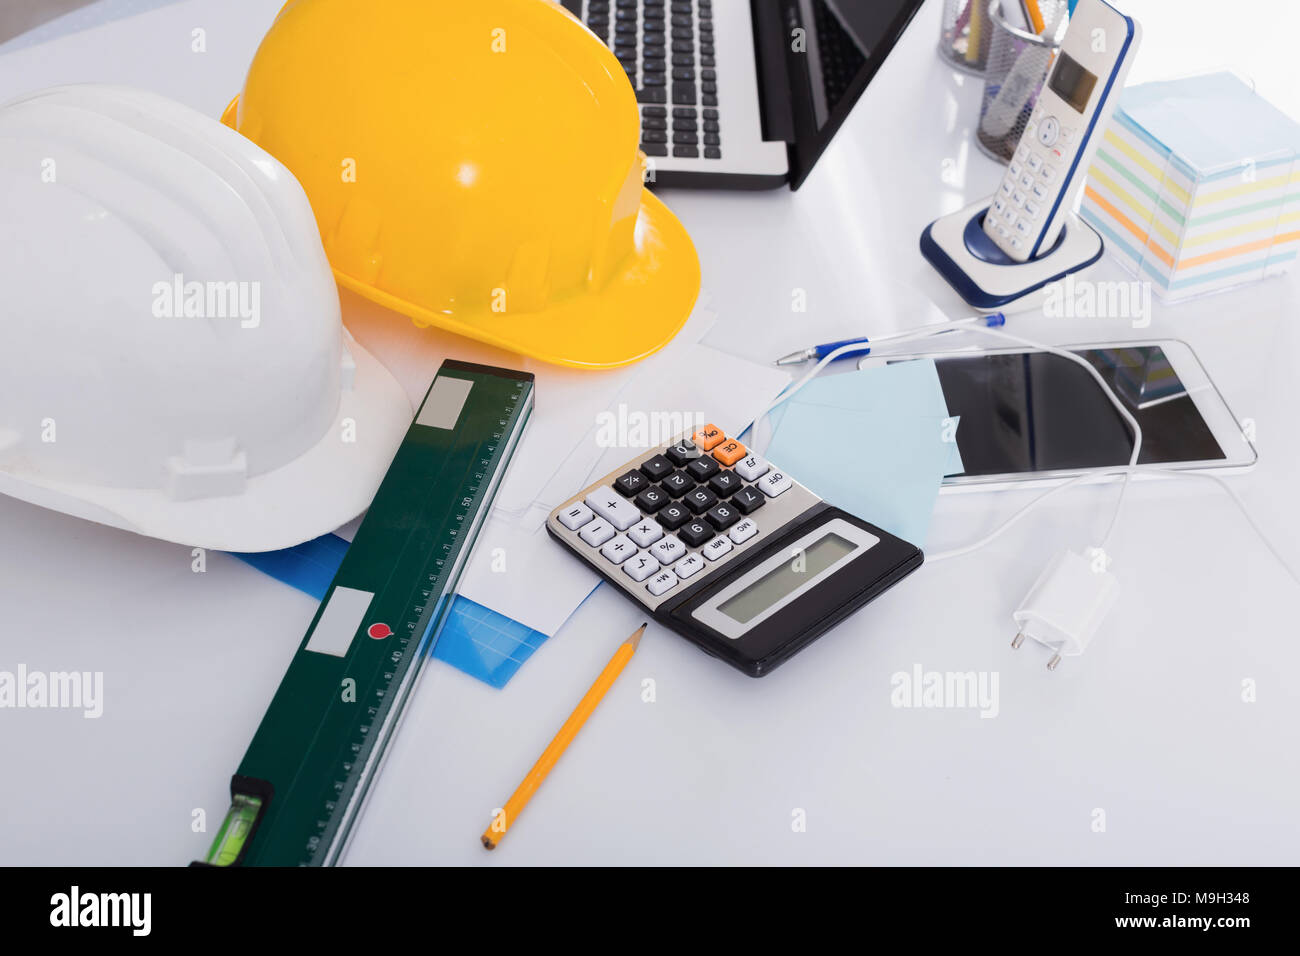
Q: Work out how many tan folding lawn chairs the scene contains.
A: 0